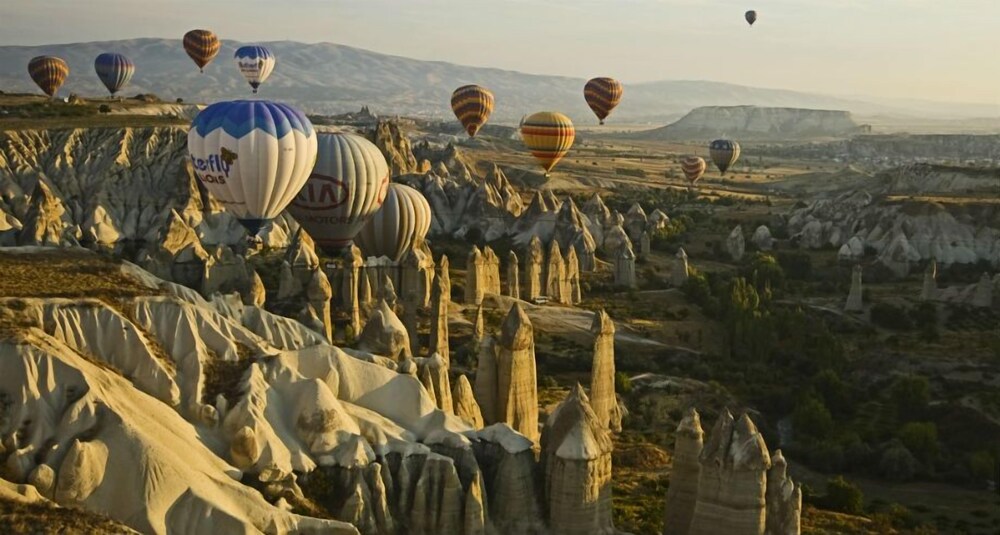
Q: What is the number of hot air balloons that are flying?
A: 13